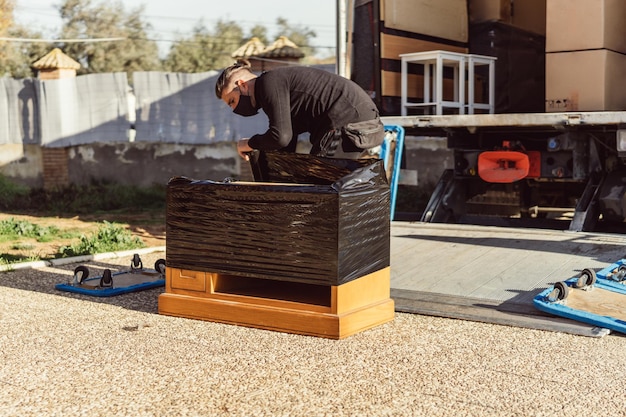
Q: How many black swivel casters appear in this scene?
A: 7